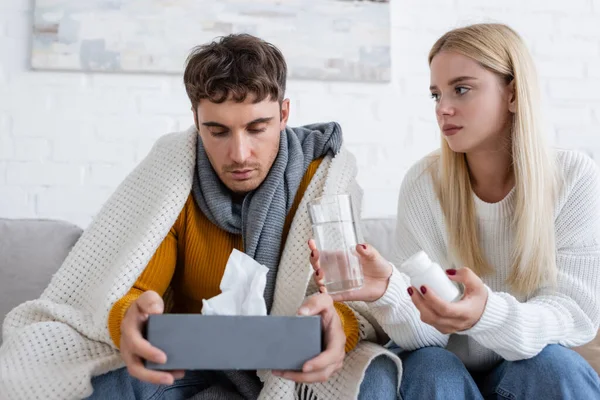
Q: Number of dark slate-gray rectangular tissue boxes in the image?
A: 1